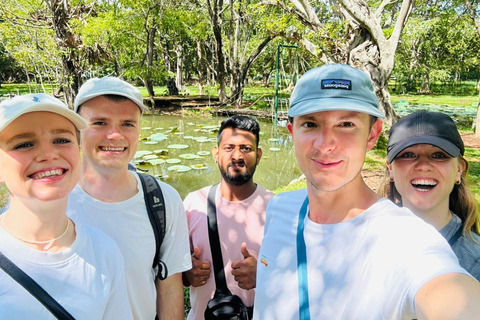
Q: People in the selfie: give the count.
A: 5